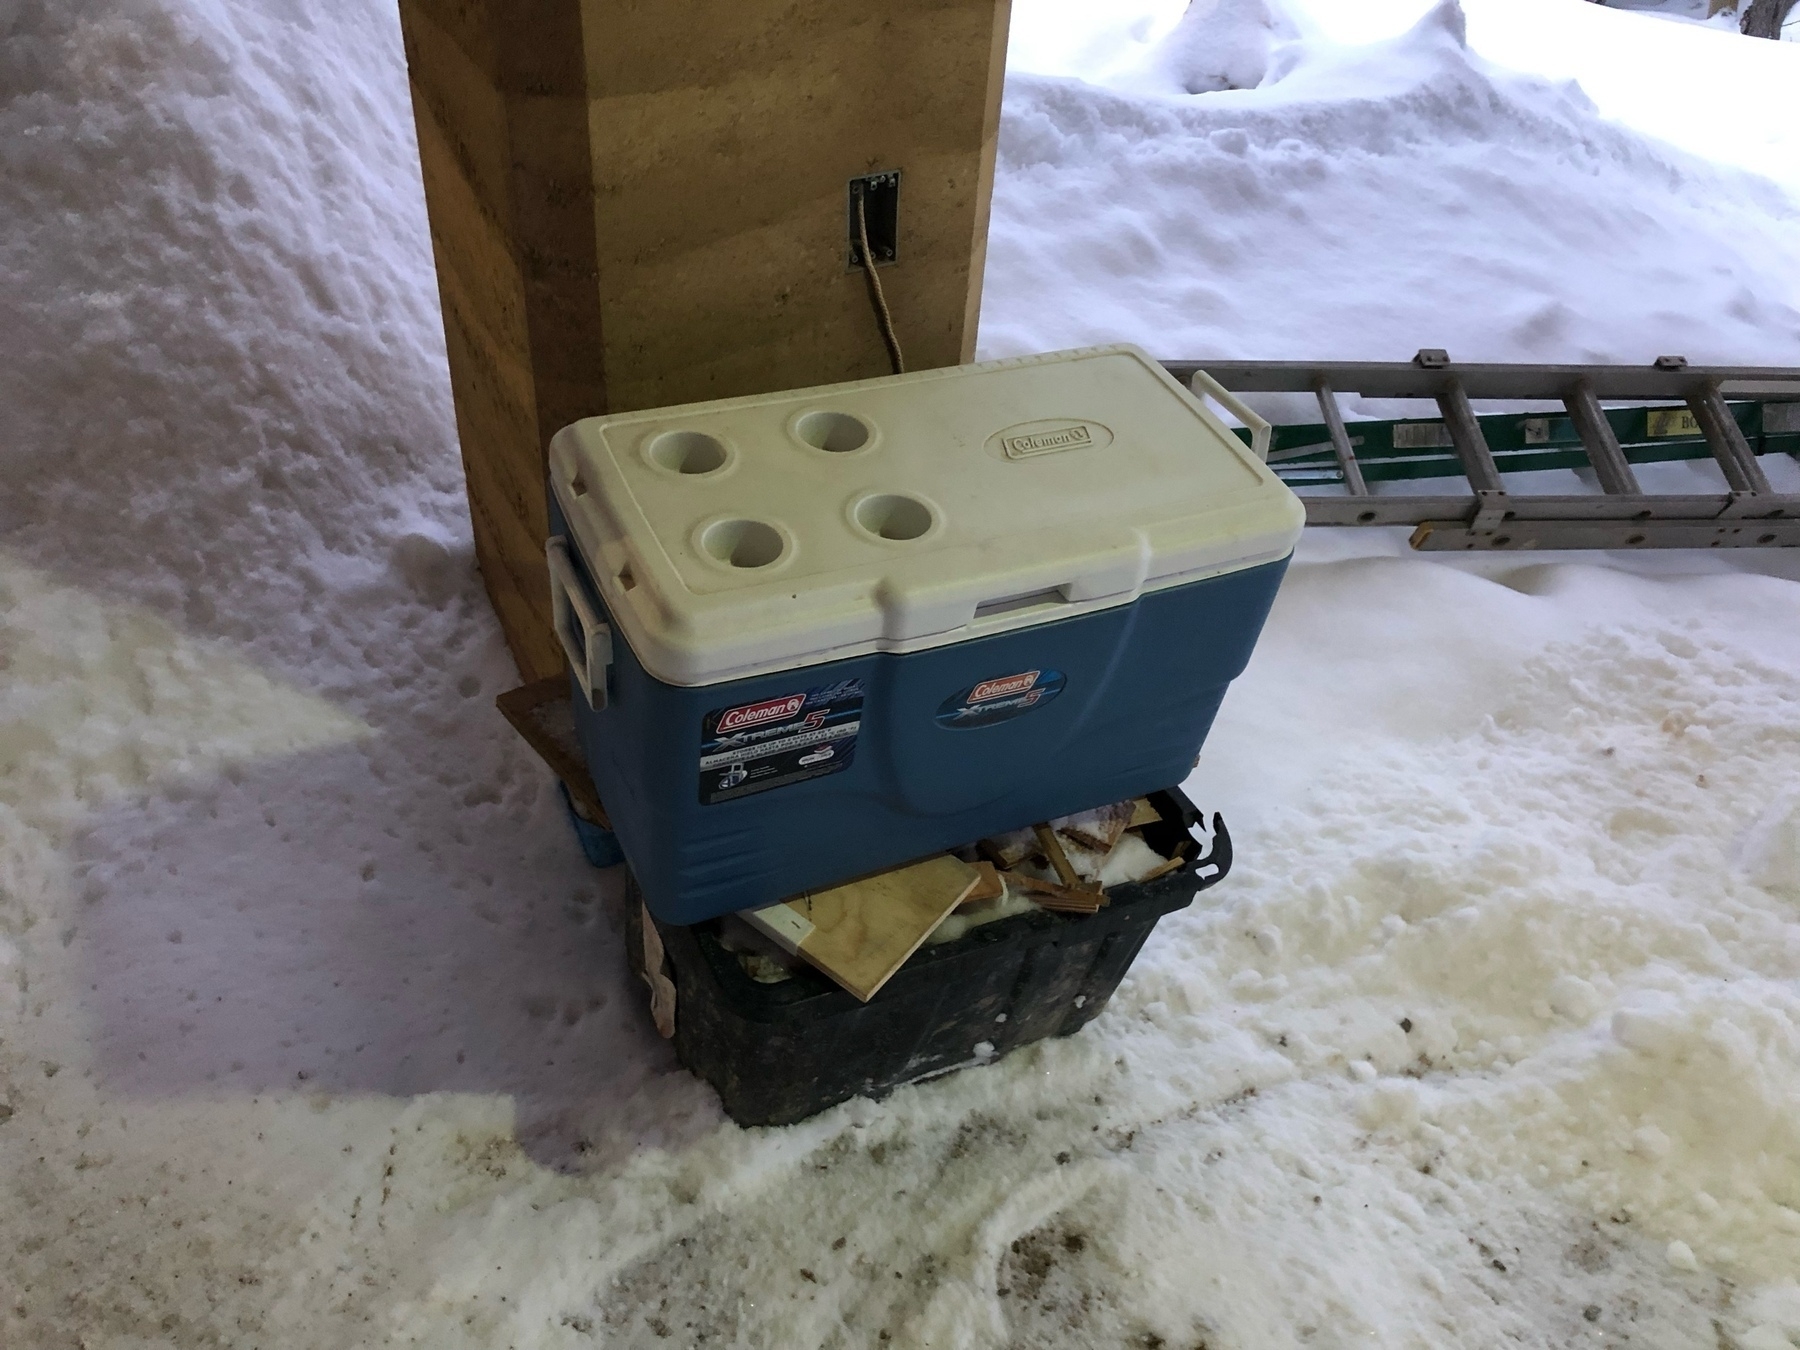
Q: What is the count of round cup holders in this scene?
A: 4